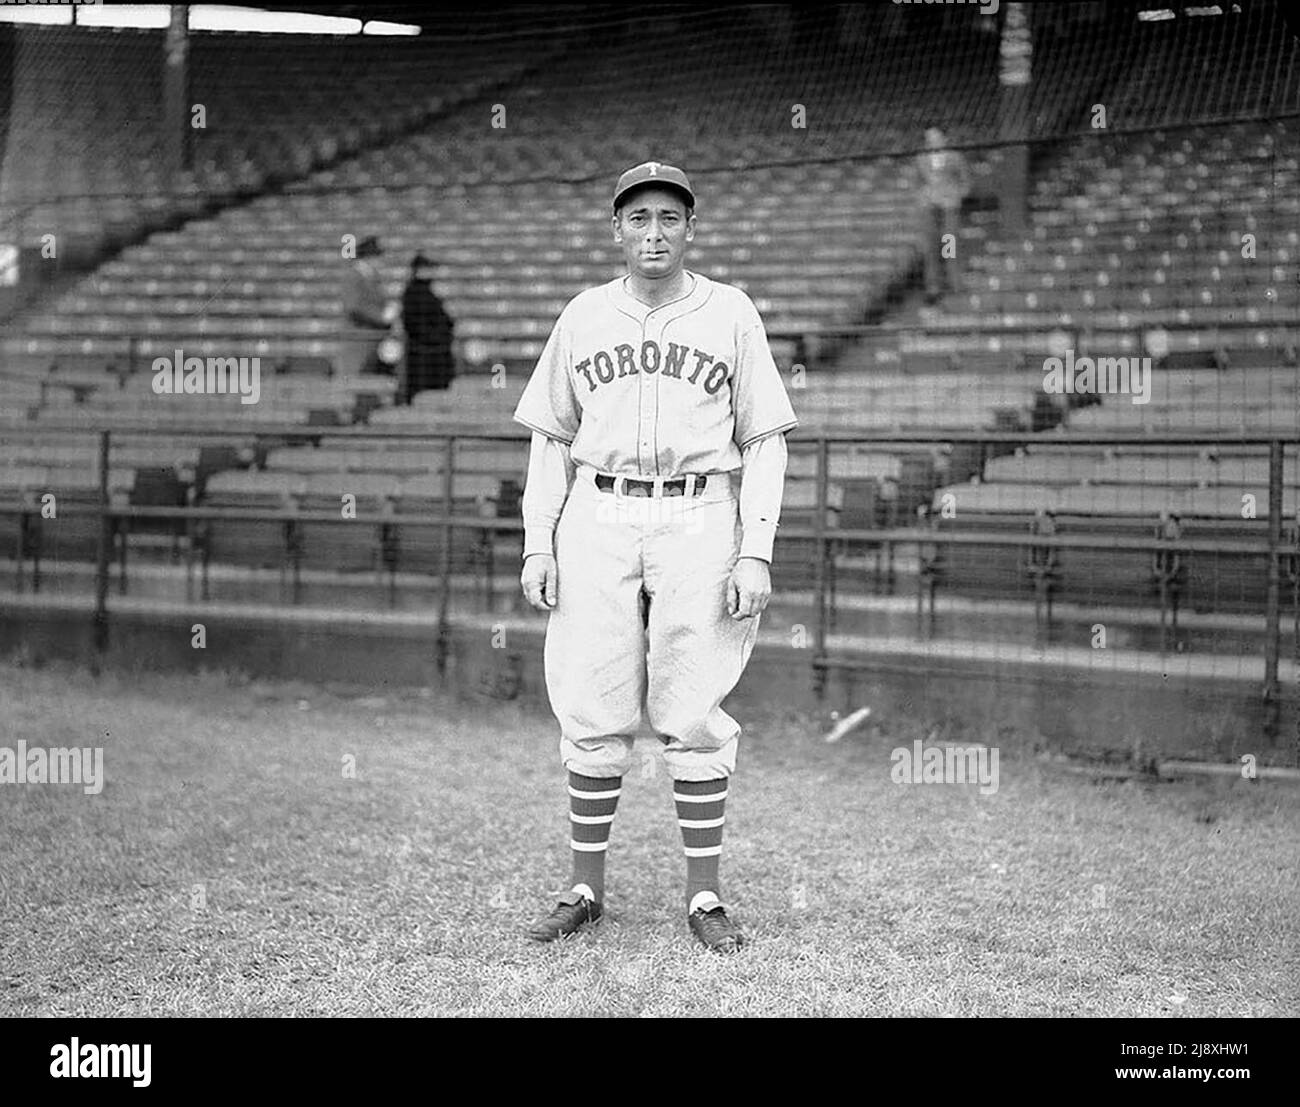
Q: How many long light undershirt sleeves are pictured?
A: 2